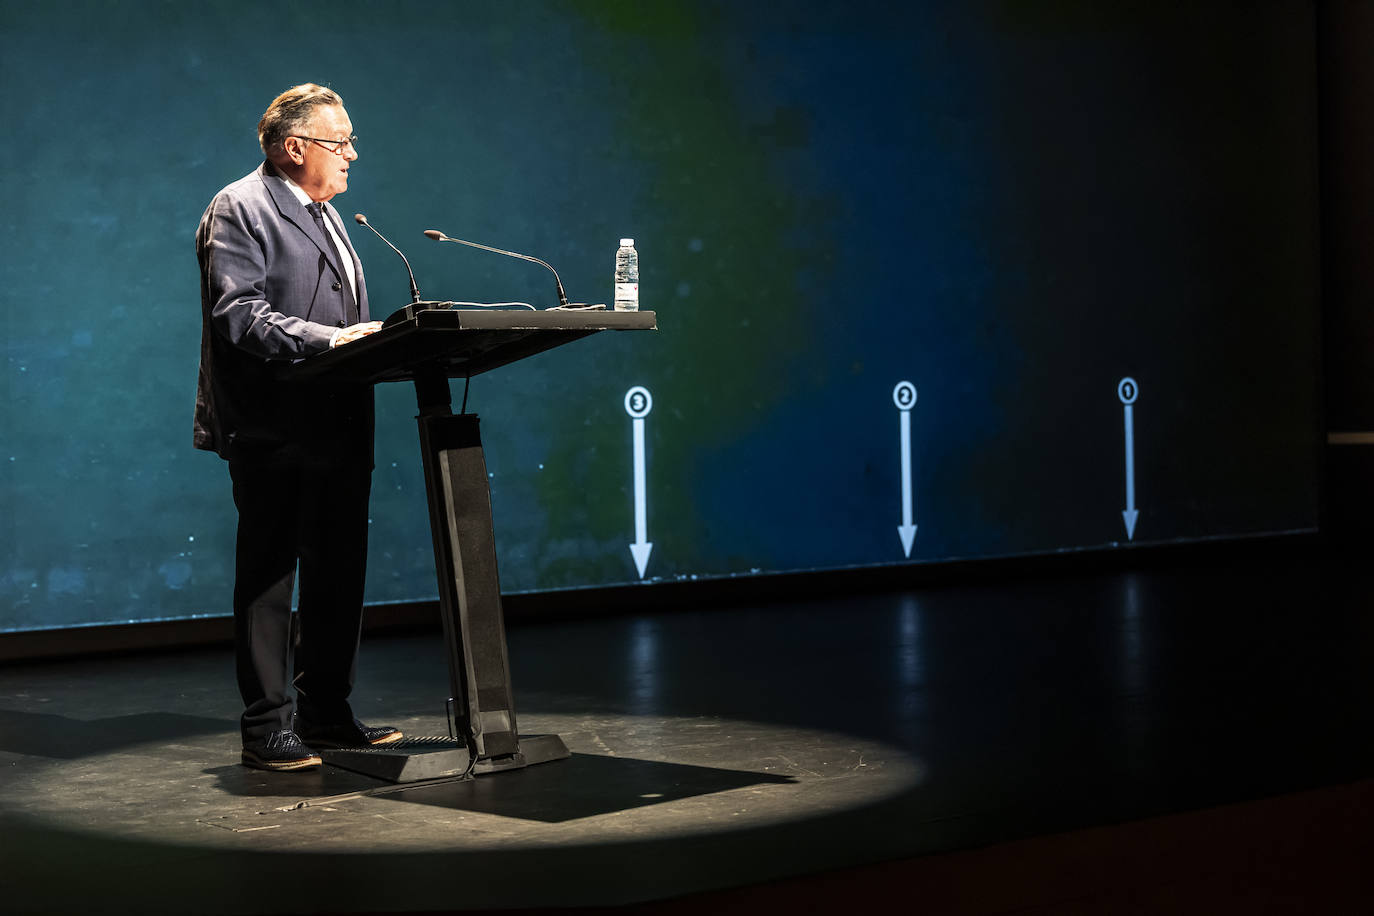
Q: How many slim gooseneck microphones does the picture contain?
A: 2